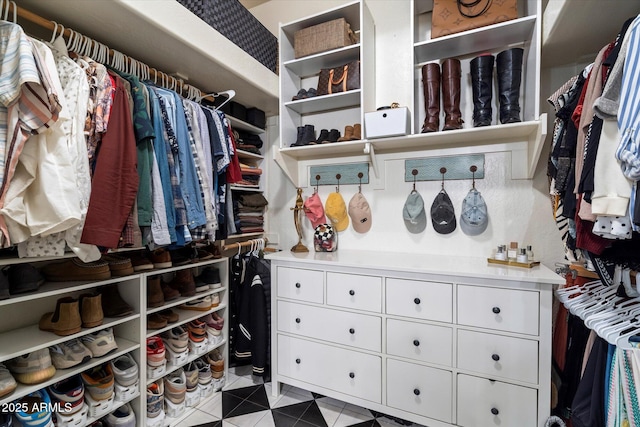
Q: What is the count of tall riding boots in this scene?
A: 4